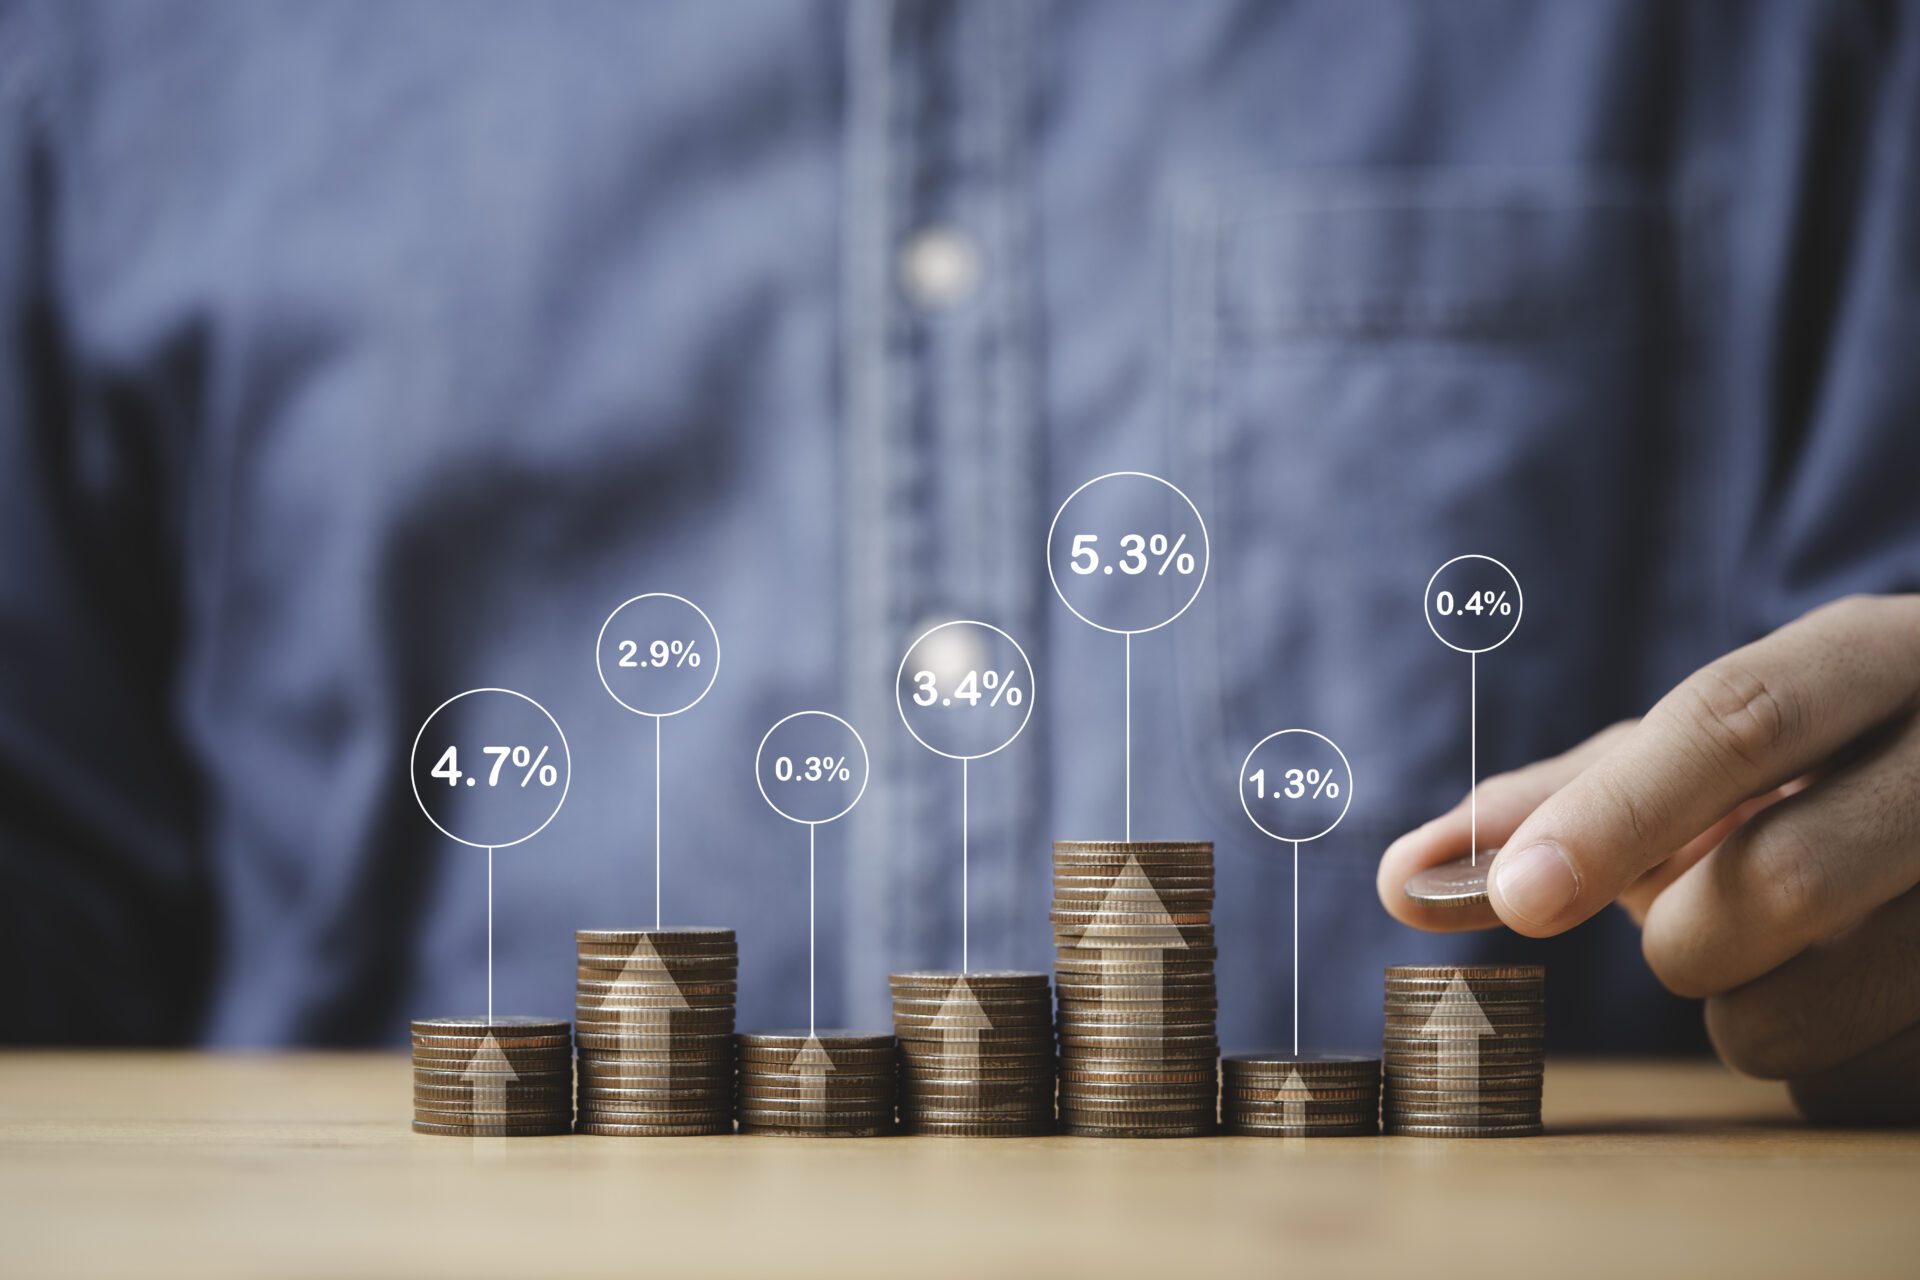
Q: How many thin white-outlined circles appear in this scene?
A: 7